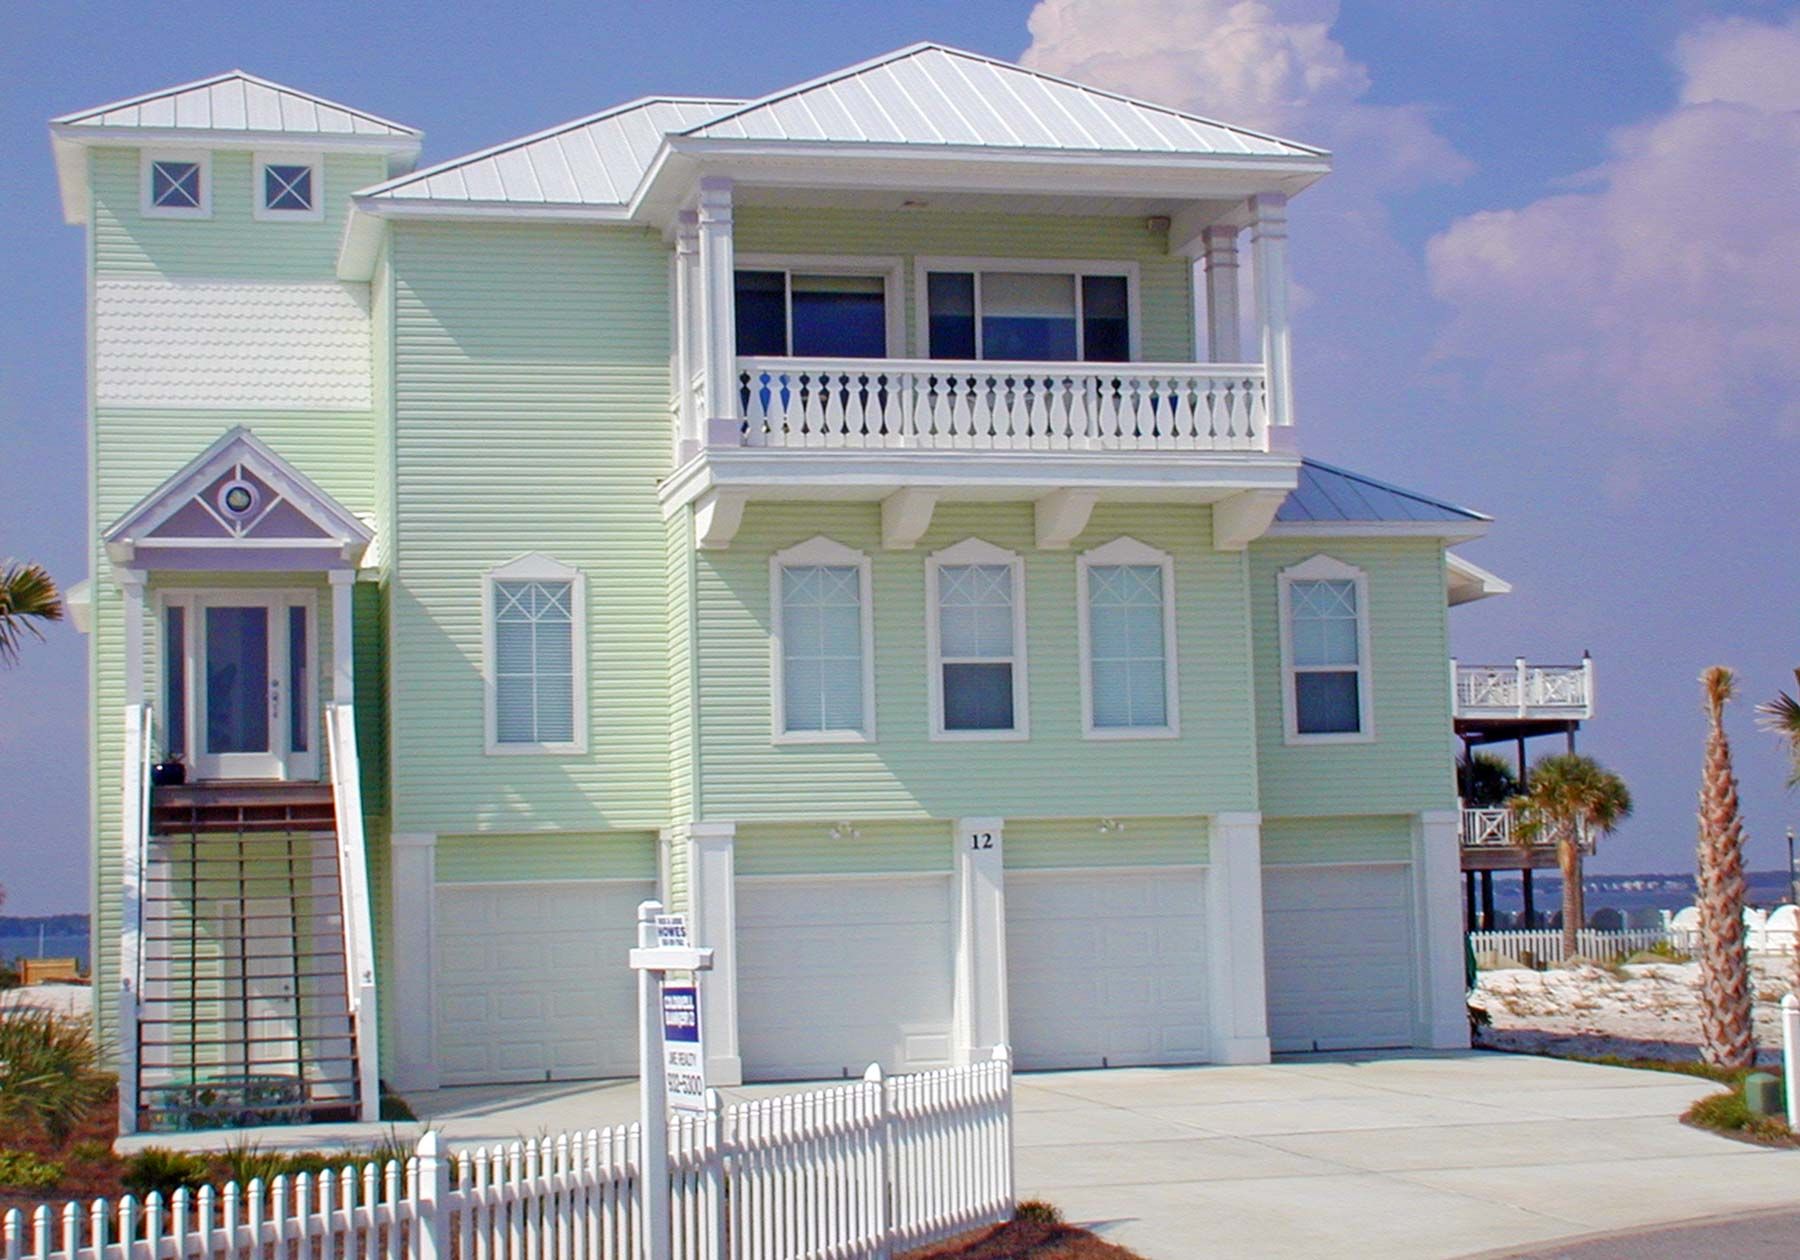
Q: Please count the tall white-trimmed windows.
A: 5